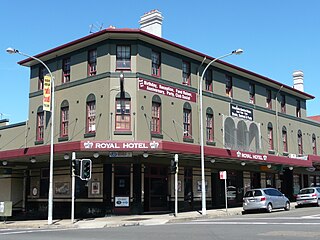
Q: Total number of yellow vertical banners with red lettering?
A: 1